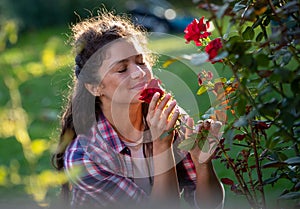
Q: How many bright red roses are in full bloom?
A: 3